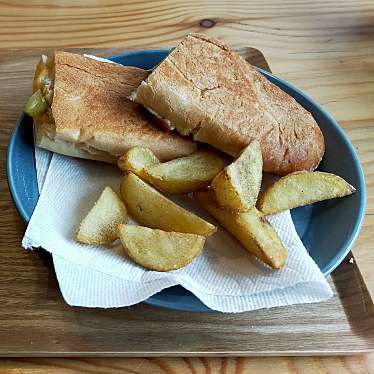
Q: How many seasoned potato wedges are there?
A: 8